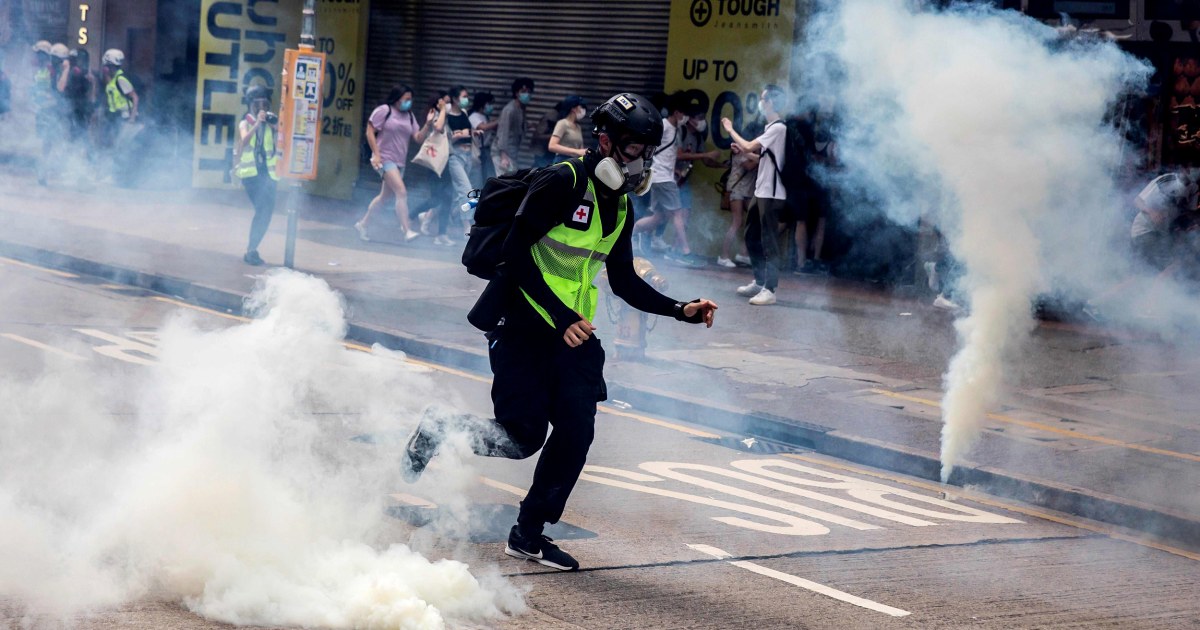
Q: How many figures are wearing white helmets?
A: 3